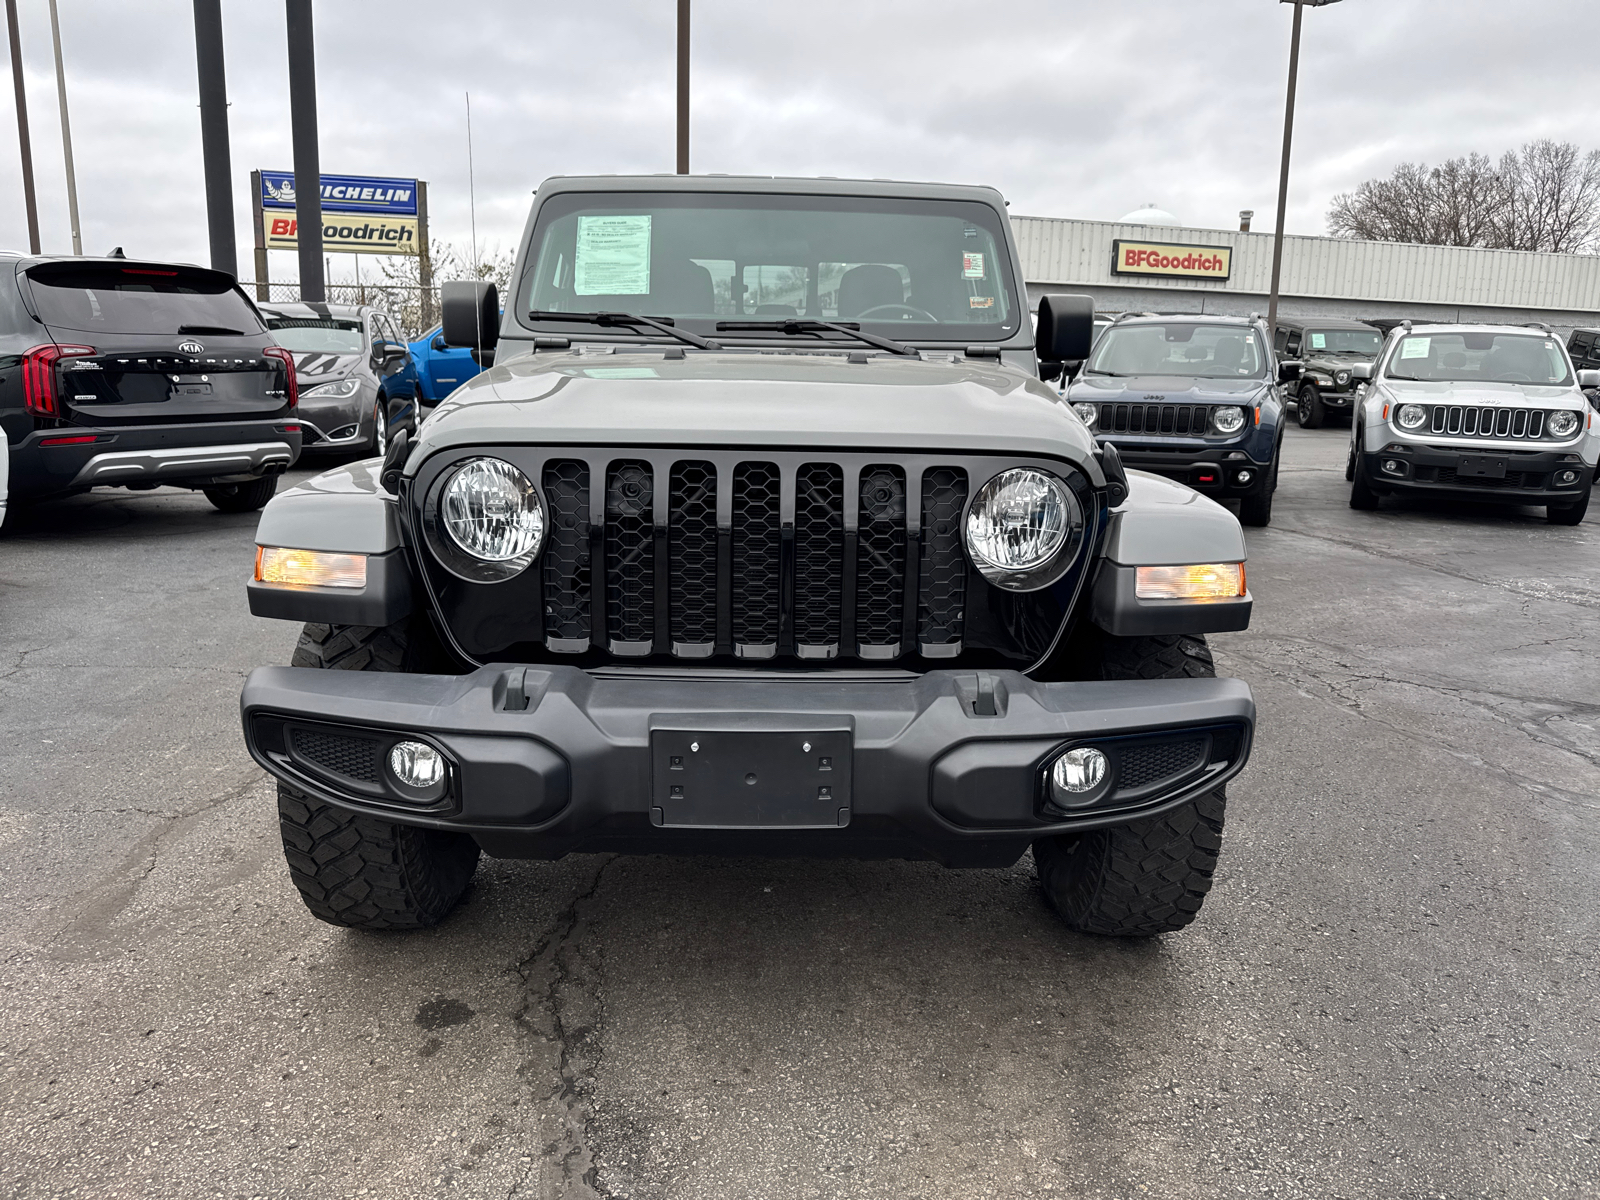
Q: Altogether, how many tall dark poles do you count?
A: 5